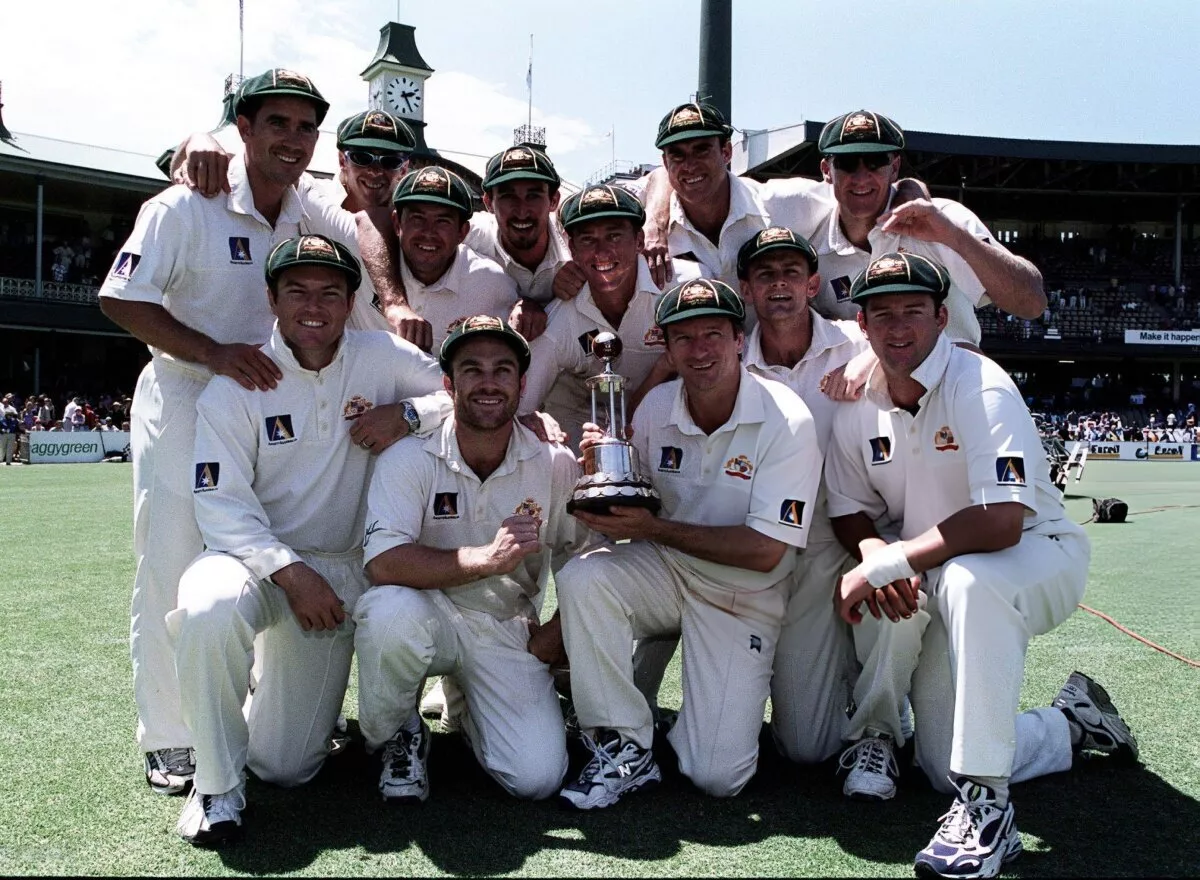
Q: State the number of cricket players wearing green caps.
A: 12